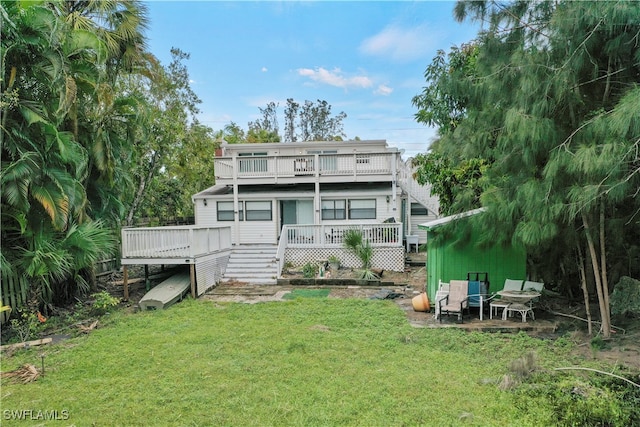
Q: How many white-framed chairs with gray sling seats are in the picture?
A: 2